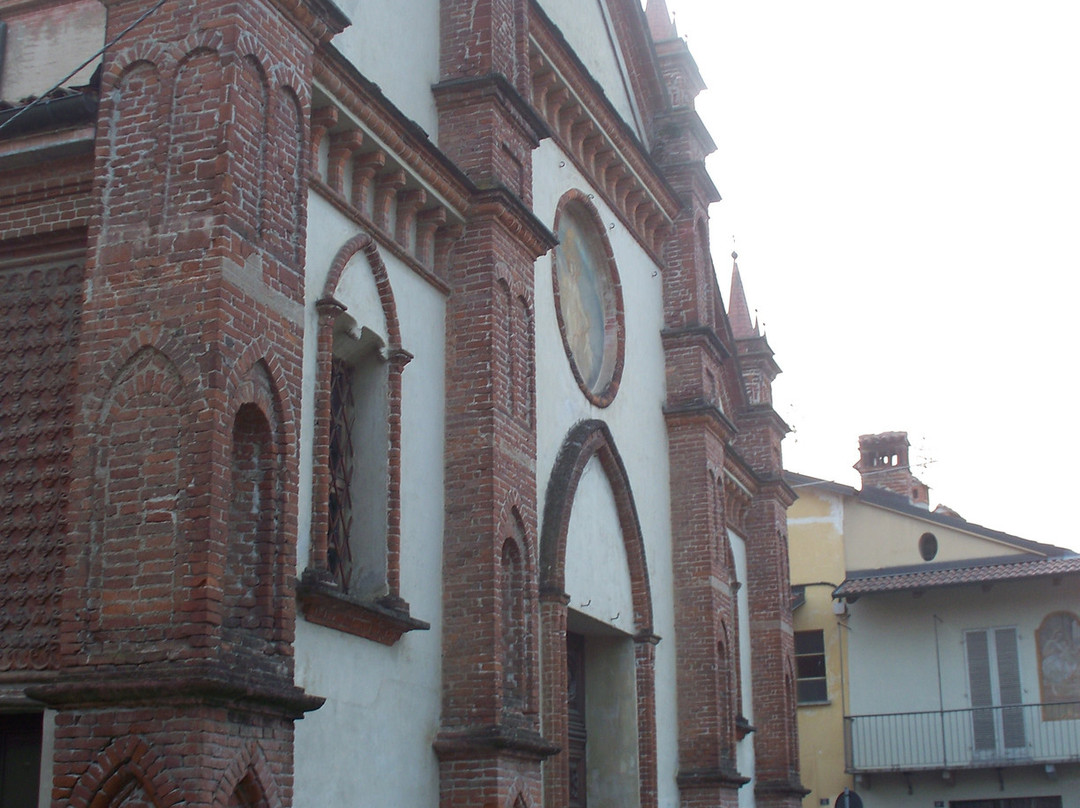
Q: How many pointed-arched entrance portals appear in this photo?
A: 1